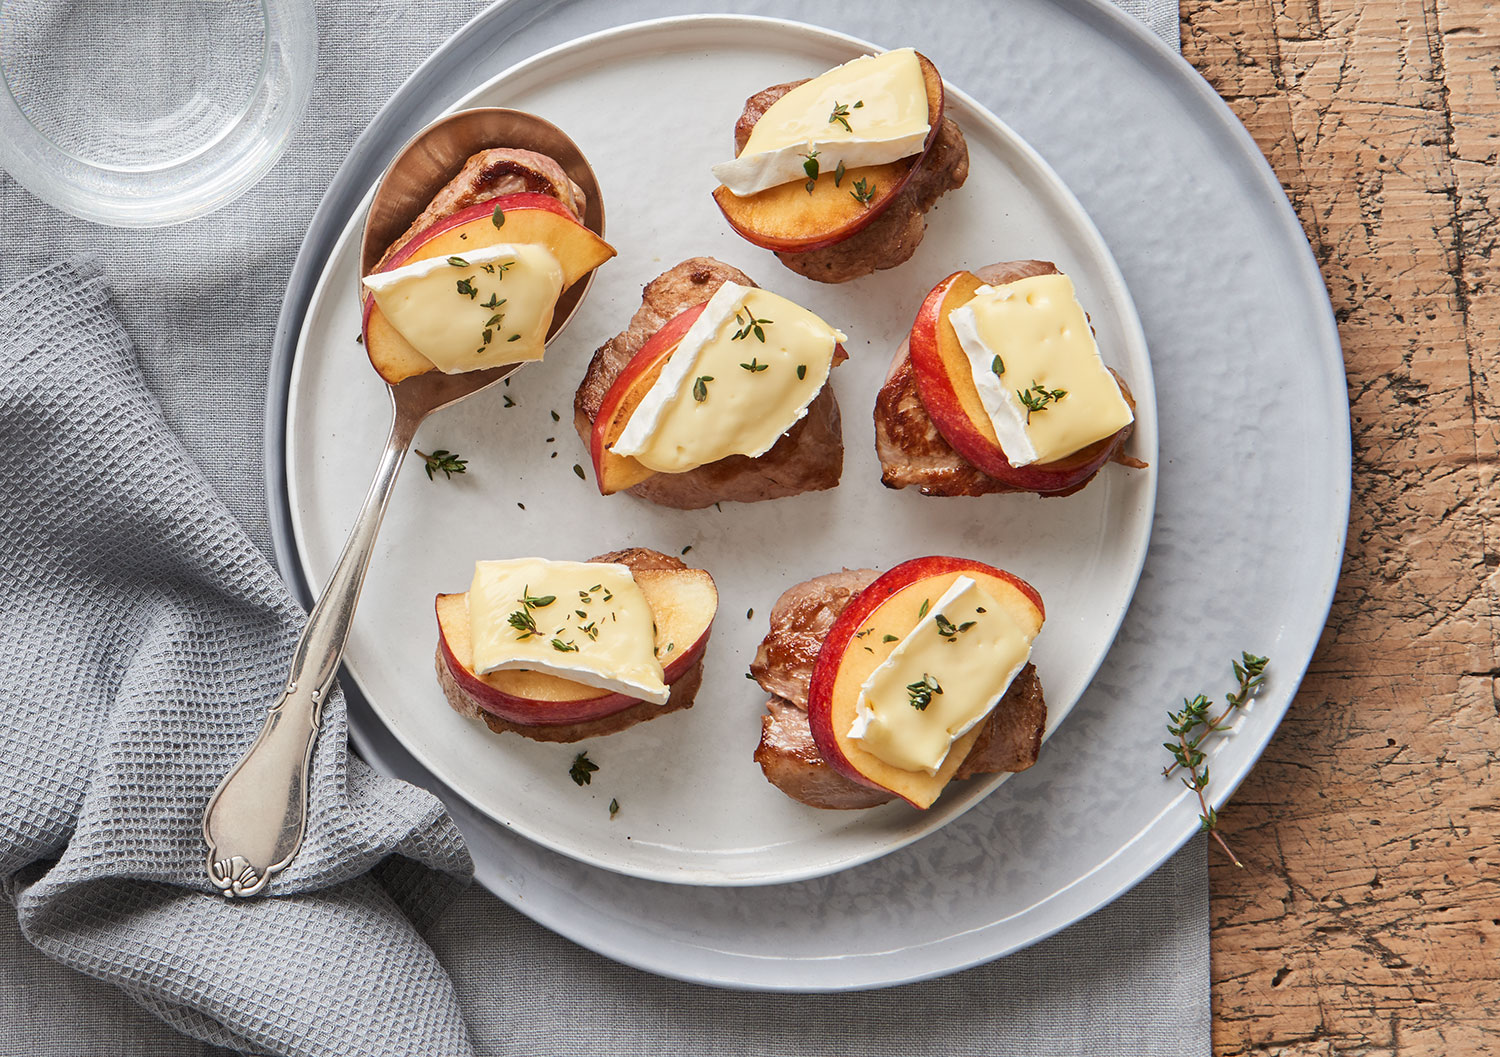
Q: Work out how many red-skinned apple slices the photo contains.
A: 6